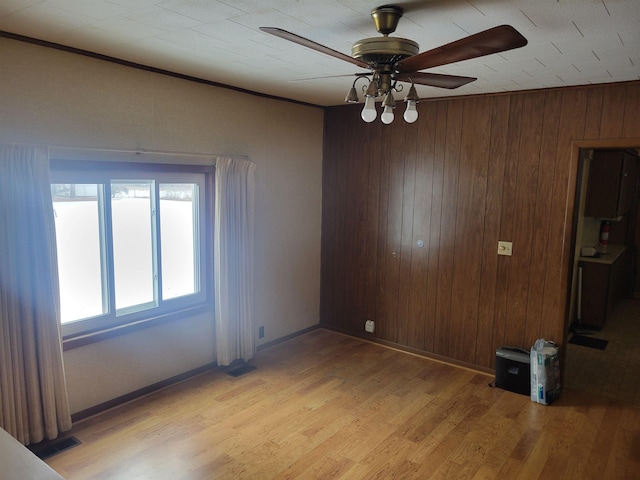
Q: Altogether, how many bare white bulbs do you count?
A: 3